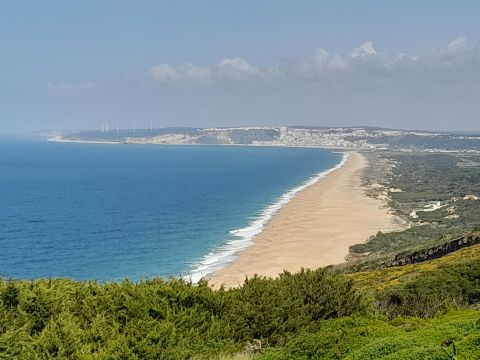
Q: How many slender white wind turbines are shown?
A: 6